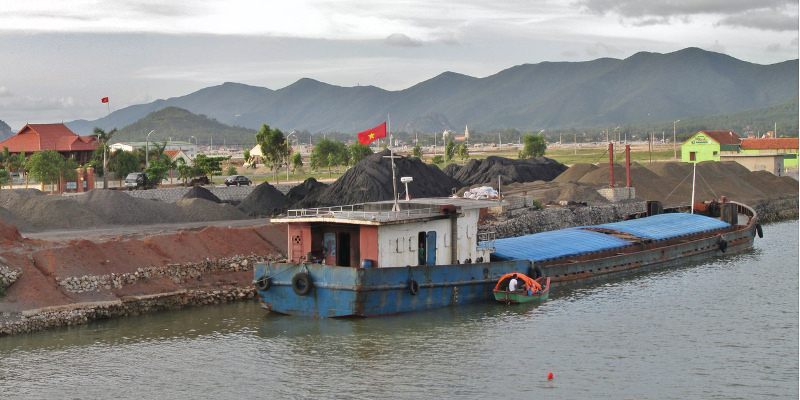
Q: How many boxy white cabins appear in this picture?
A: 1